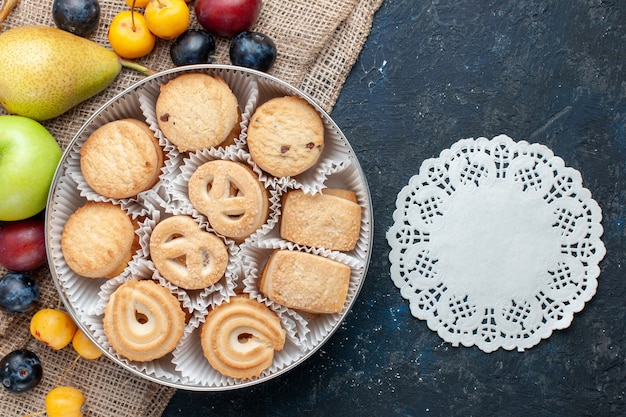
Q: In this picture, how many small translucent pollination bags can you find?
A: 0